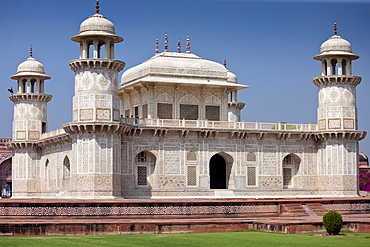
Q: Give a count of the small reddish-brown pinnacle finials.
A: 8